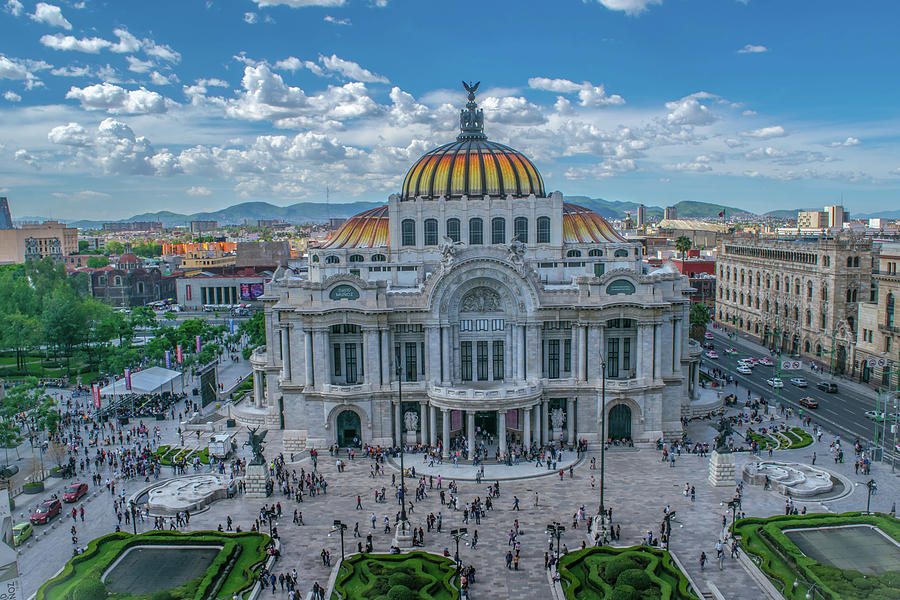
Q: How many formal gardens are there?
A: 4